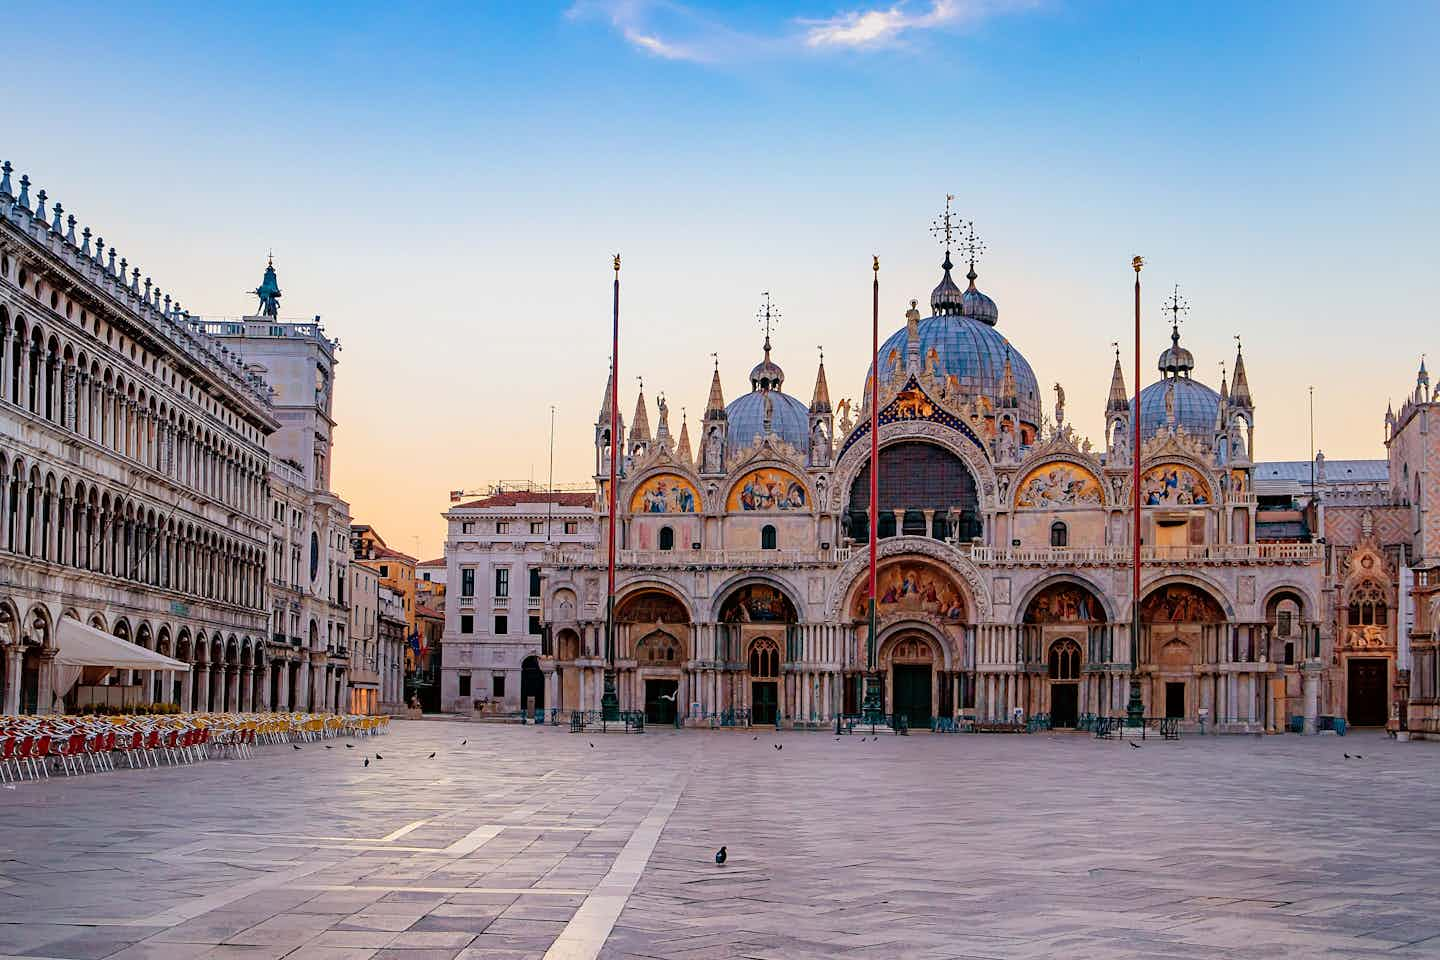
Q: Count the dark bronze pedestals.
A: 3